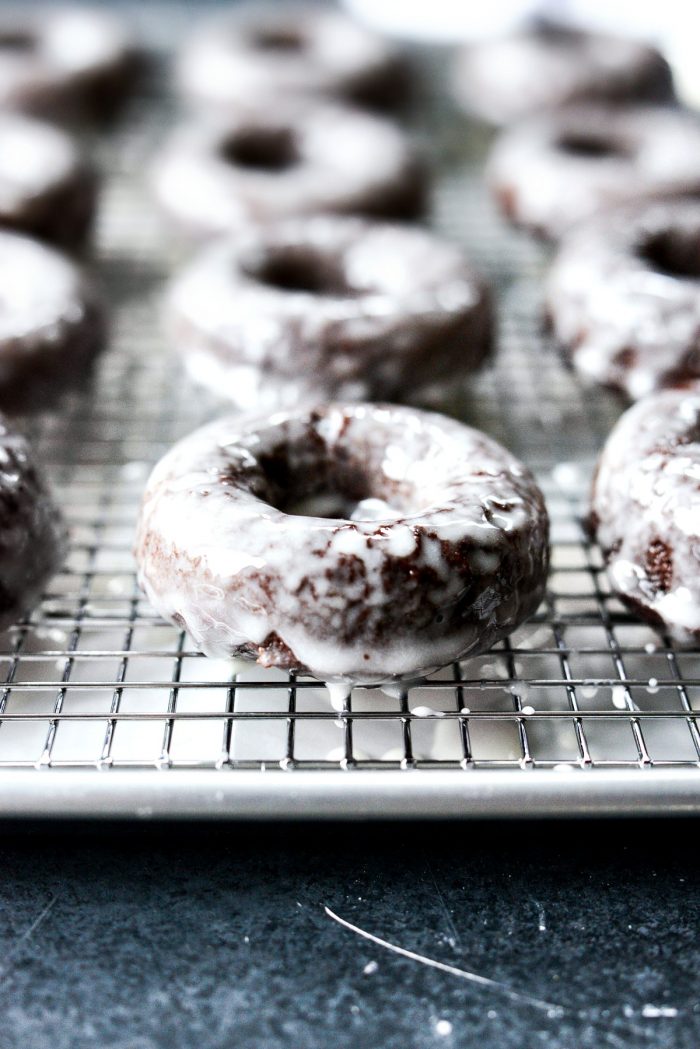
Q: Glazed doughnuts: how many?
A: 12